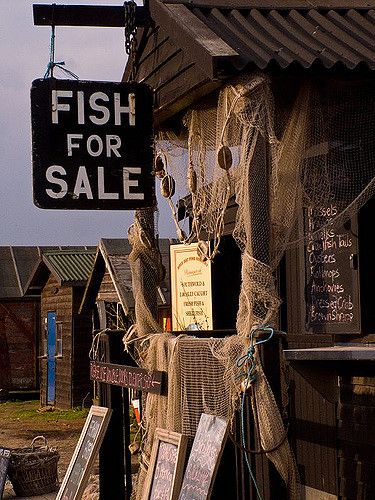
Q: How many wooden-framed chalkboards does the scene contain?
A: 2